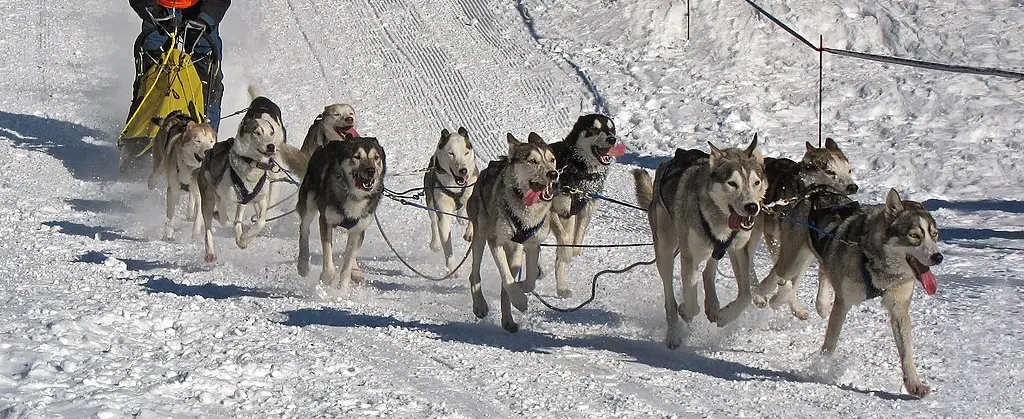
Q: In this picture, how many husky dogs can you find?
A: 10